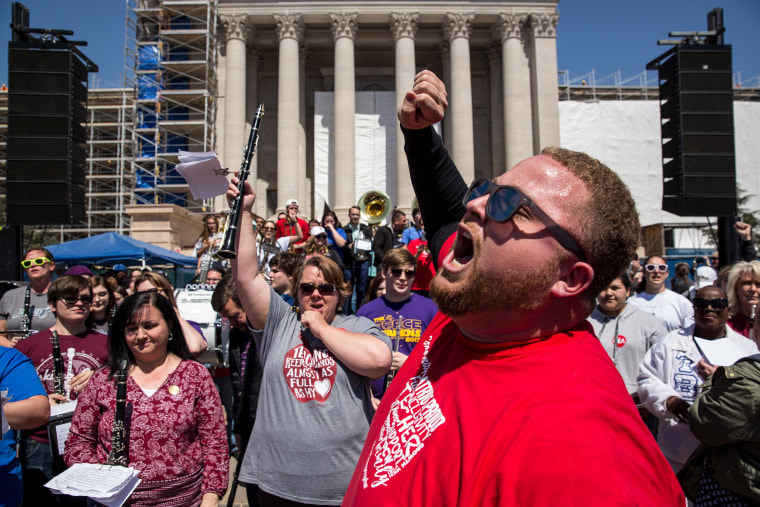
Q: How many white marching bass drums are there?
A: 1